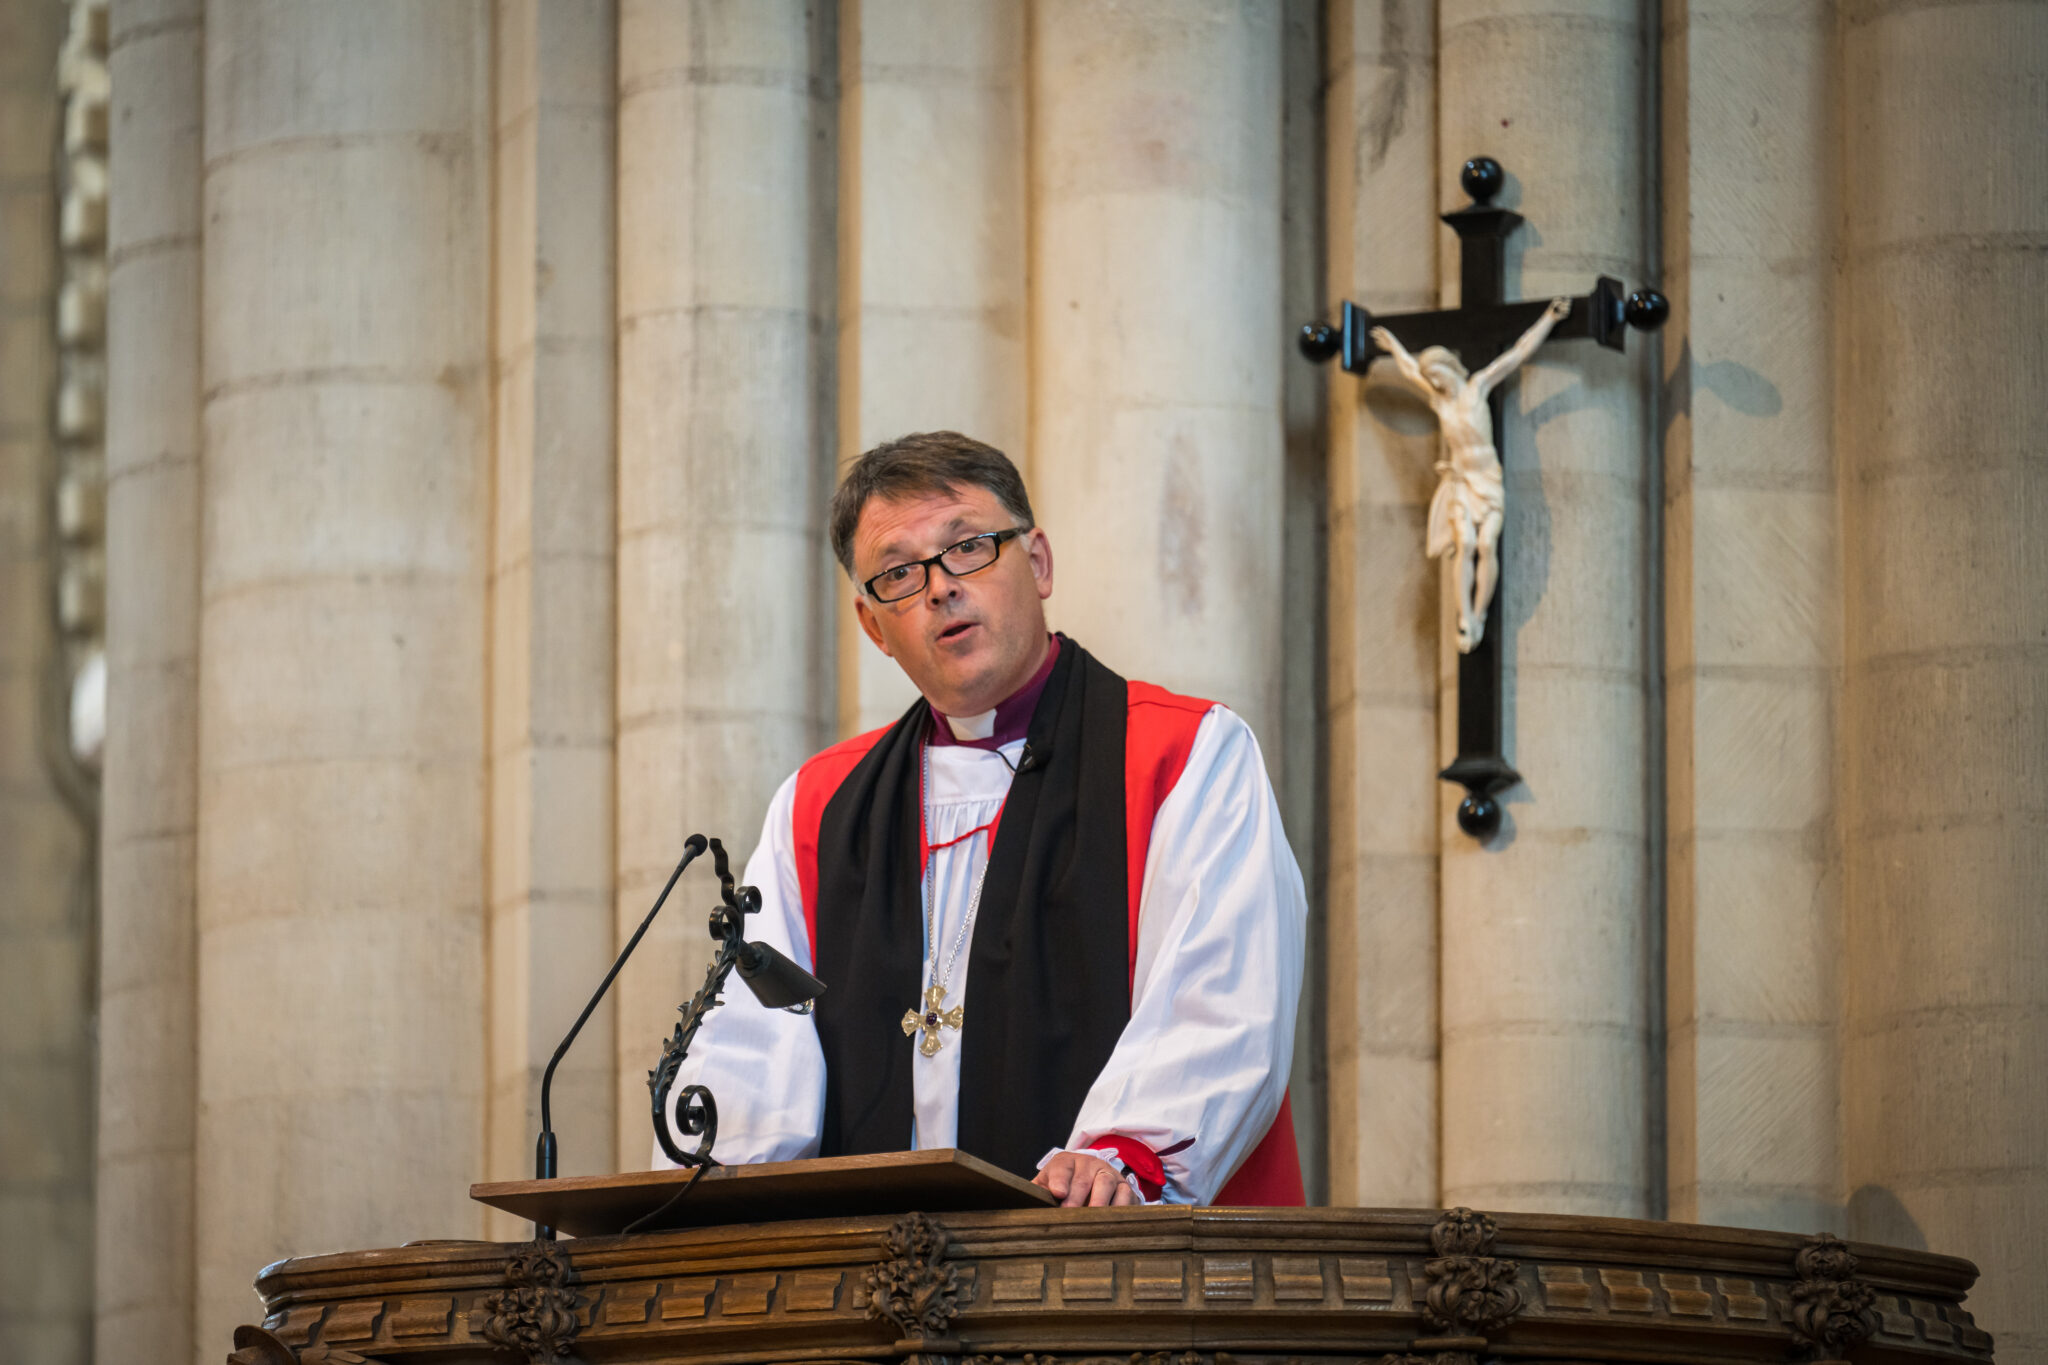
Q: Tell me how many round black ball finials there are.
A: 4